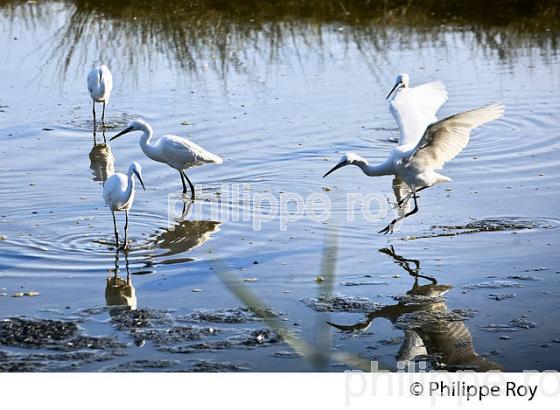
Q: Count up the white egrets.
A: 5